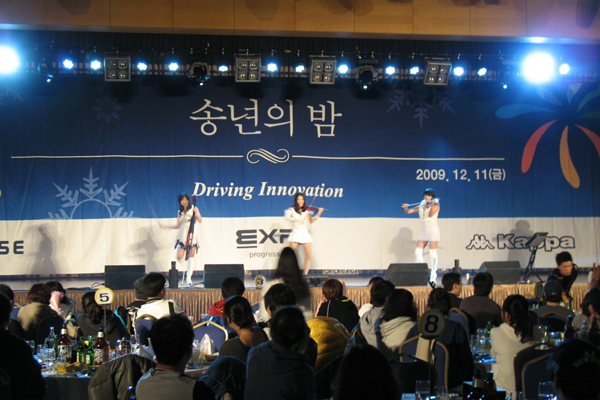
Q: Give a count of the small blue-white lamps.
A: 13